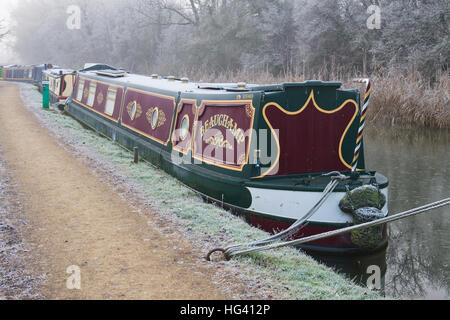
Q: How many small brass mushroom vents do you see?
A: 4